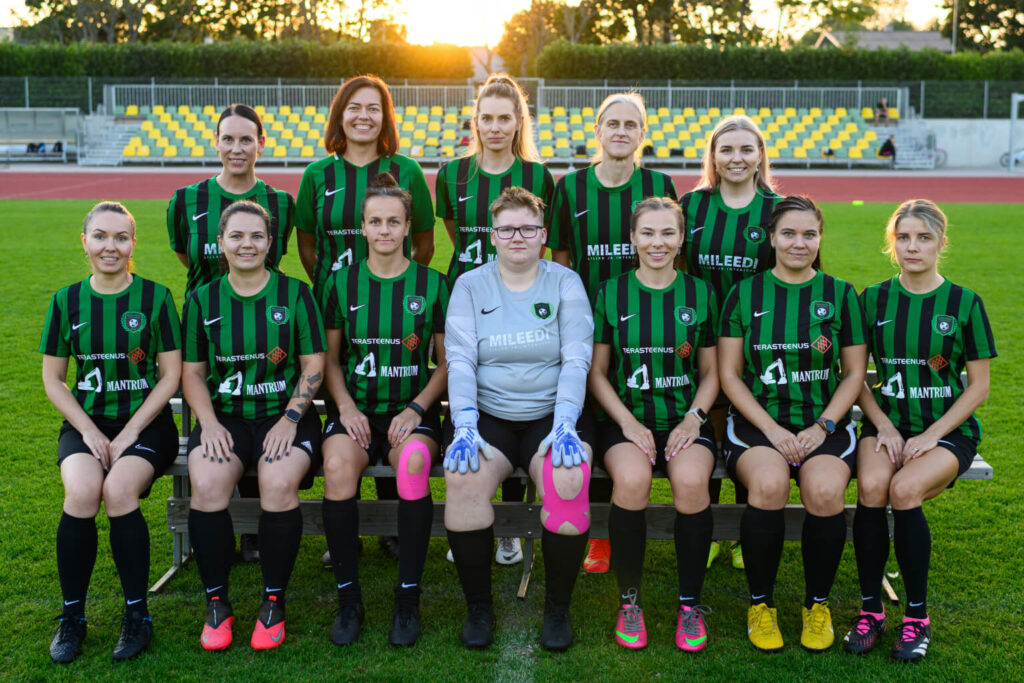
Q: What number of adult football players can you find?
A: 12